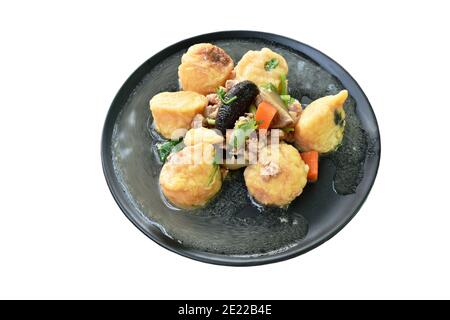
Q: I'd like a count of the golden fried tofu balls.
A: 6